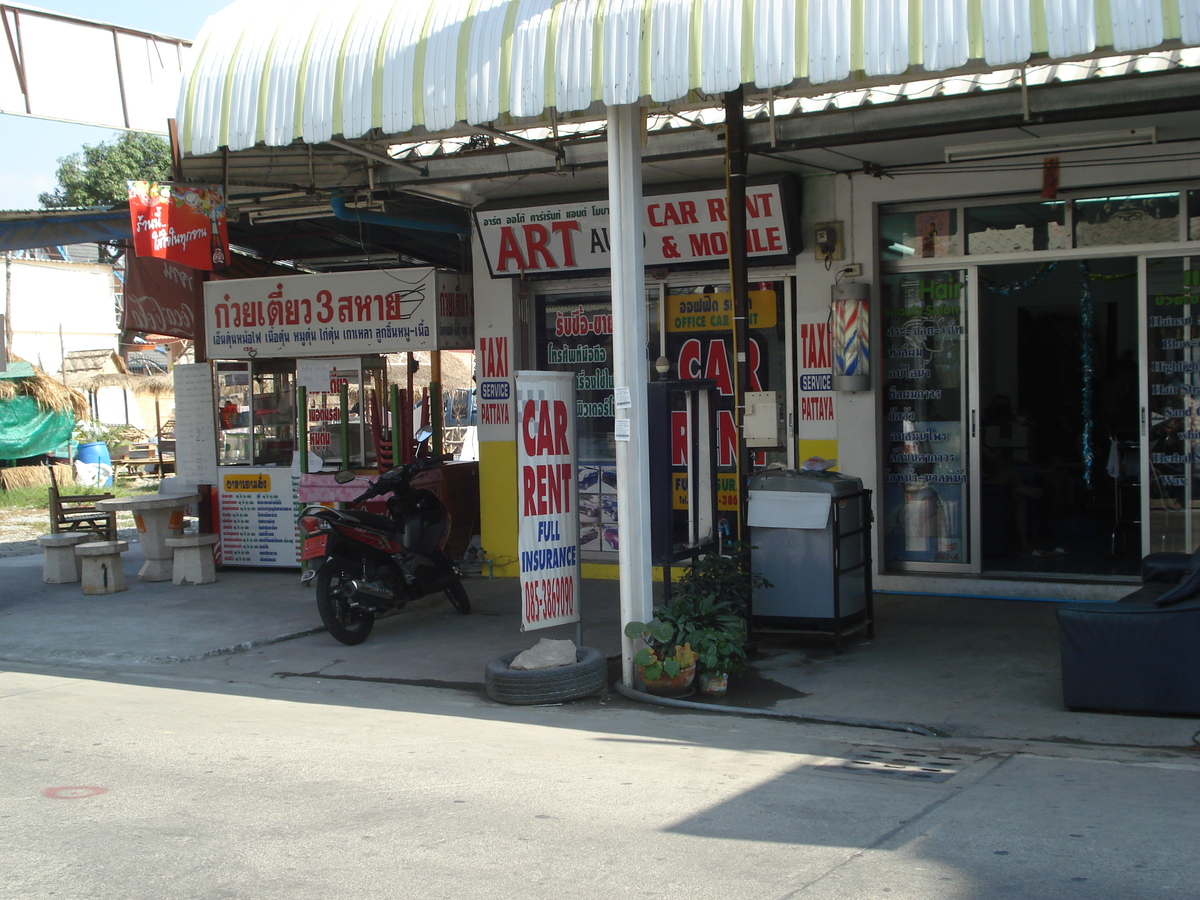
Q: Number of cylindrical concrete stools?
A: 3